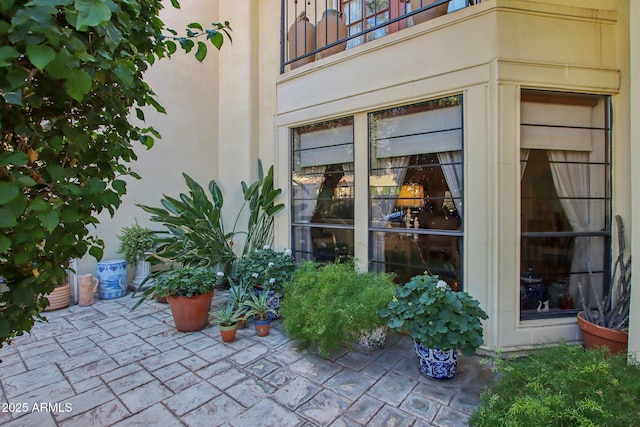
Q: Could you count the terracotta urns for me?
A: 3